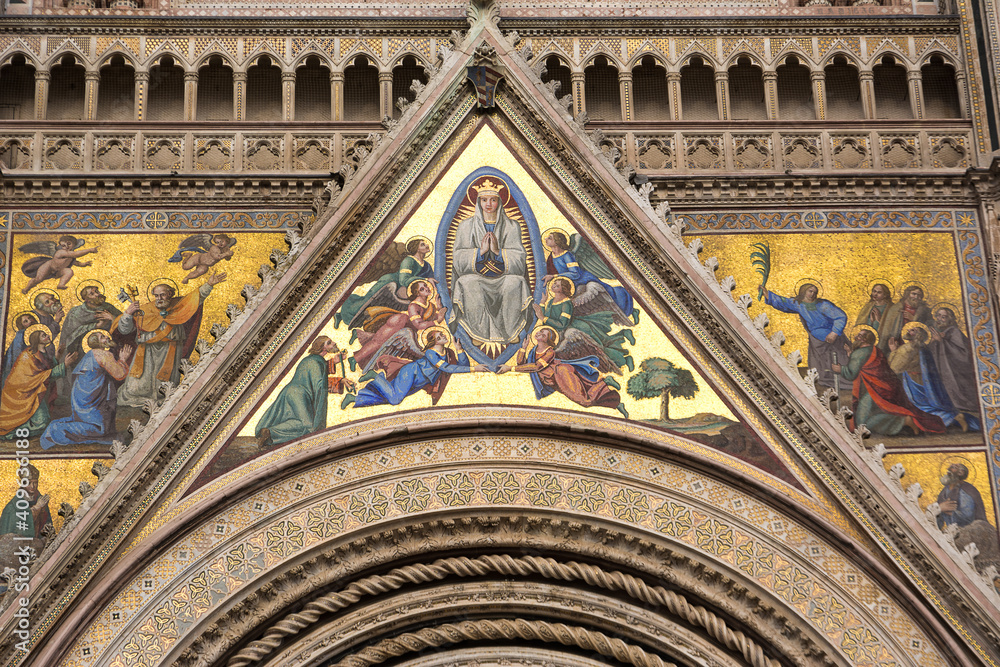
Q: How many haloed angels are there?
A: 6